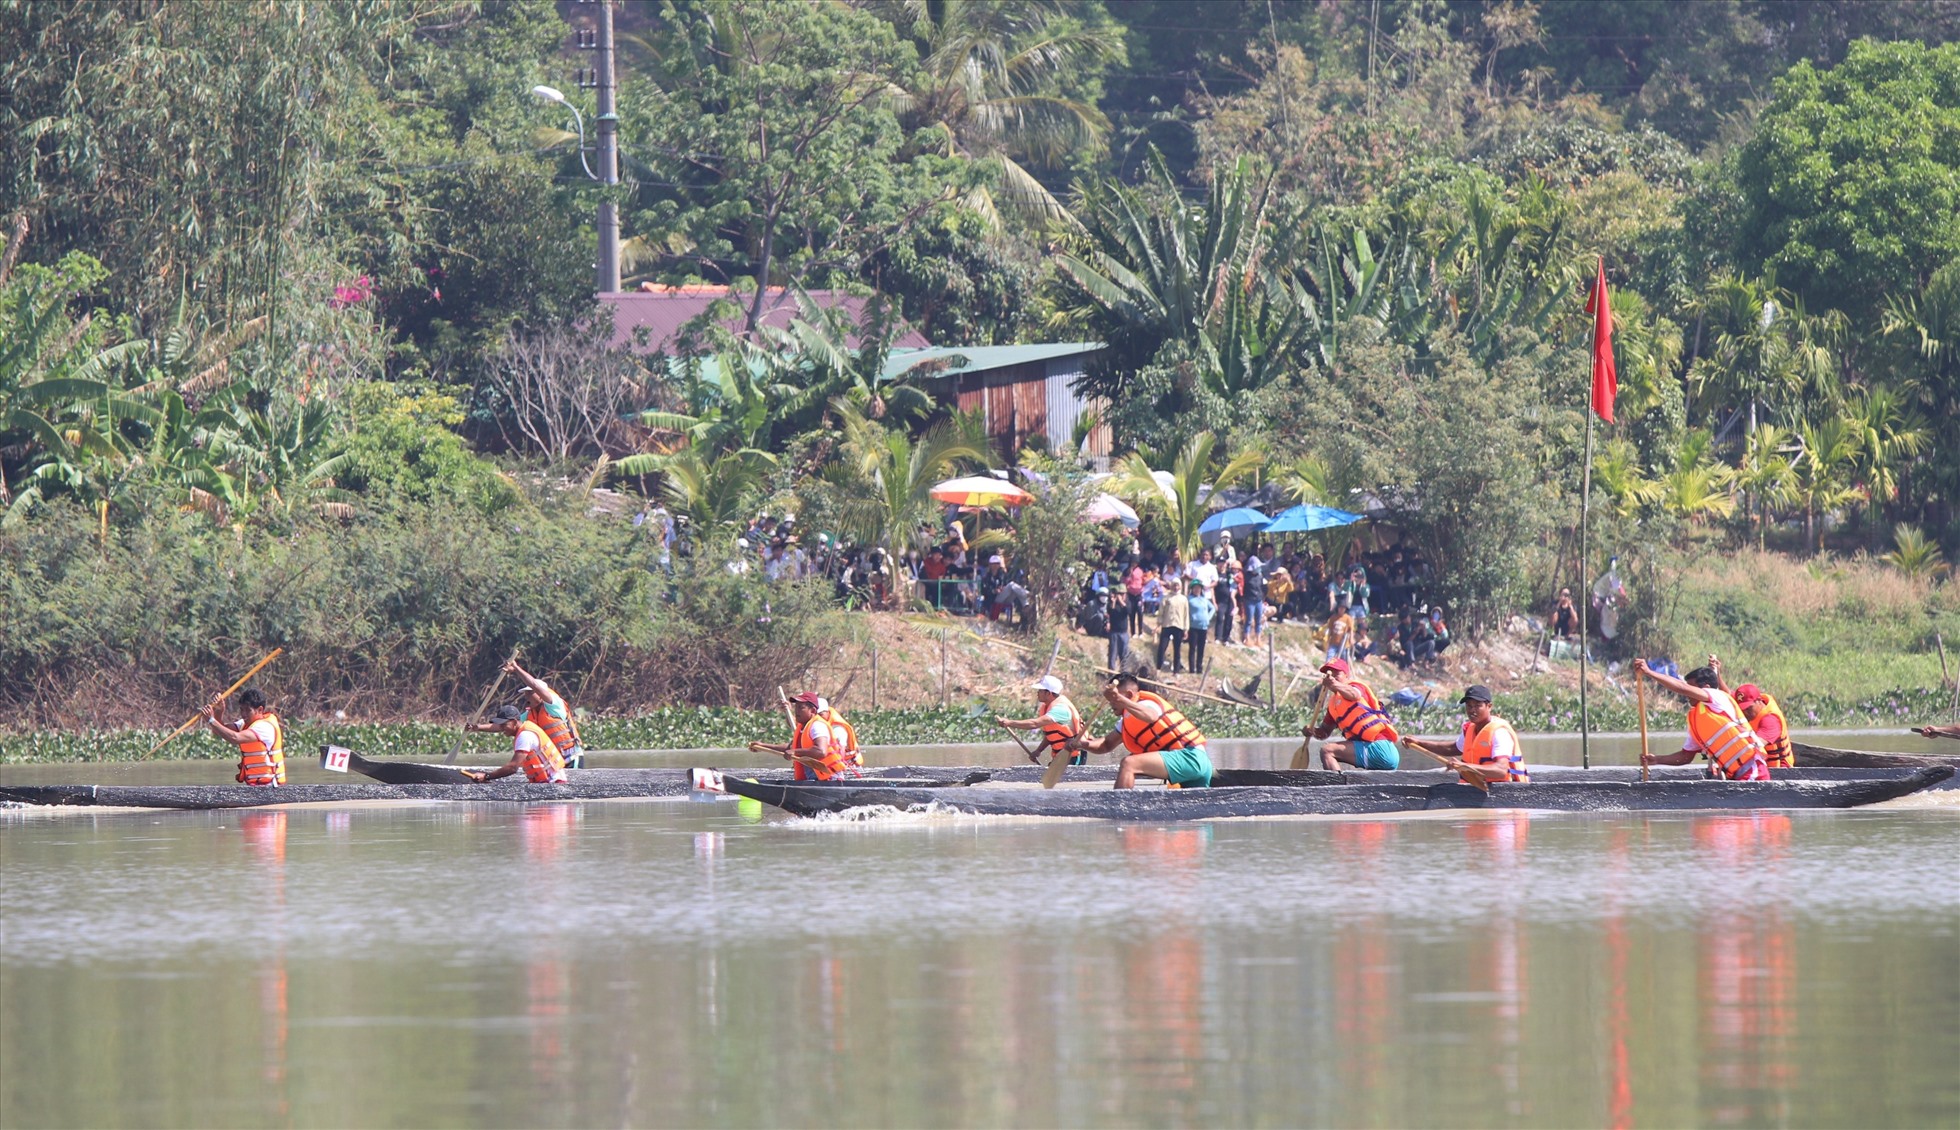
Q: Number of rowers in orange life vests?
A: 11